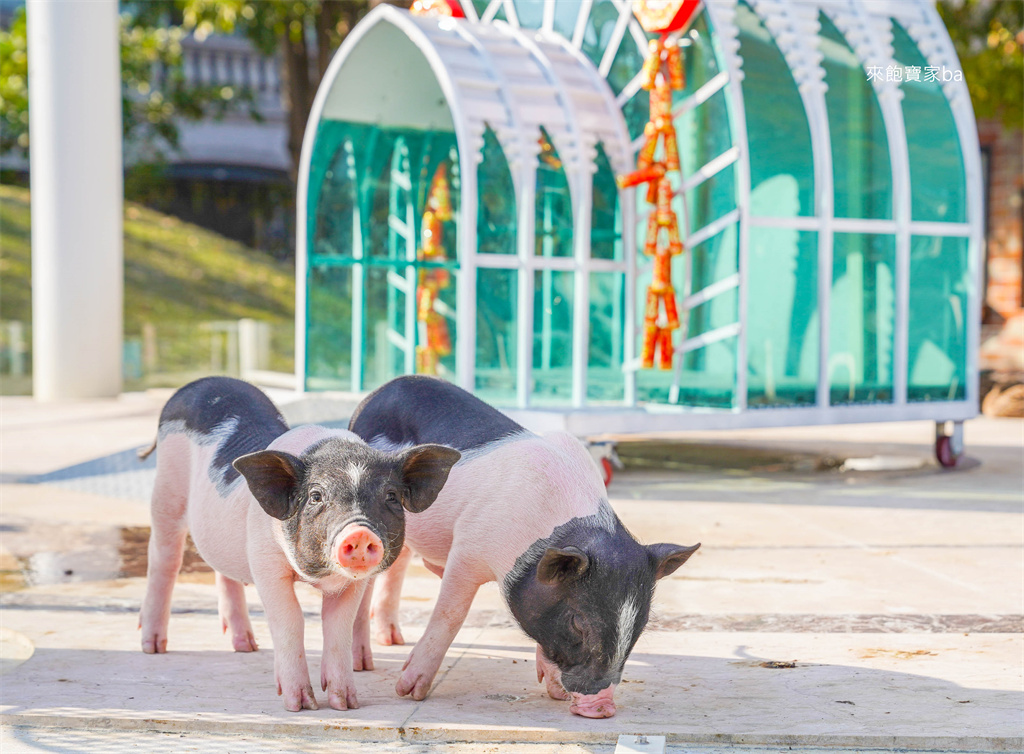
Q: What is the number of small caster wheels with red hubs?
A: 2